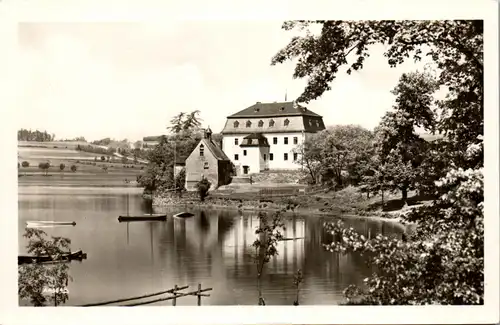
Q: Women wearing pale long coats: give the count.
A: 0